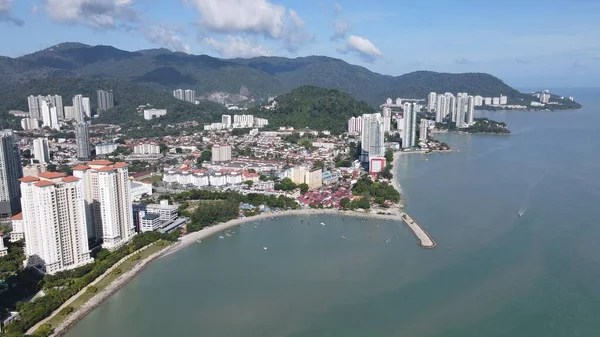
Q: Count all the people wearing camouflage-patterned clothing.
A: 0